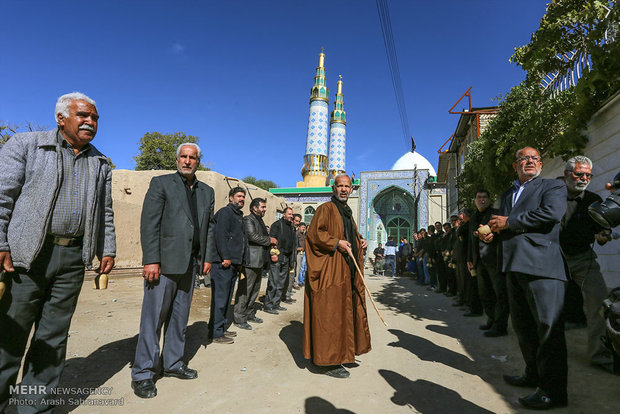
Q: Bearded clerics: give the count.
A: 1